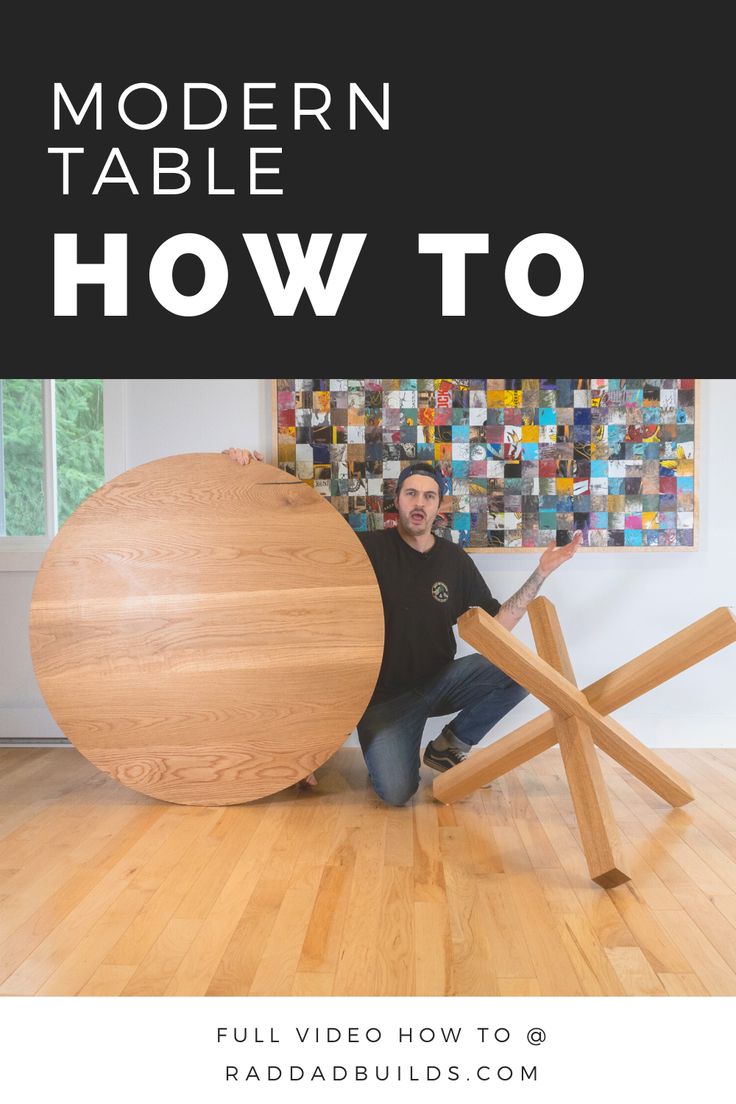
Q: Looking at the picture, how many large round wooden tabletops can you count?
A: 1